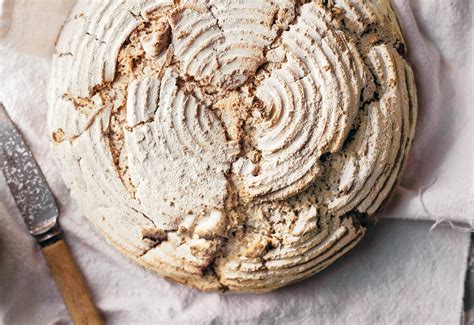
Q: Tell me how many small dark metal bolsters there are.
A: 1